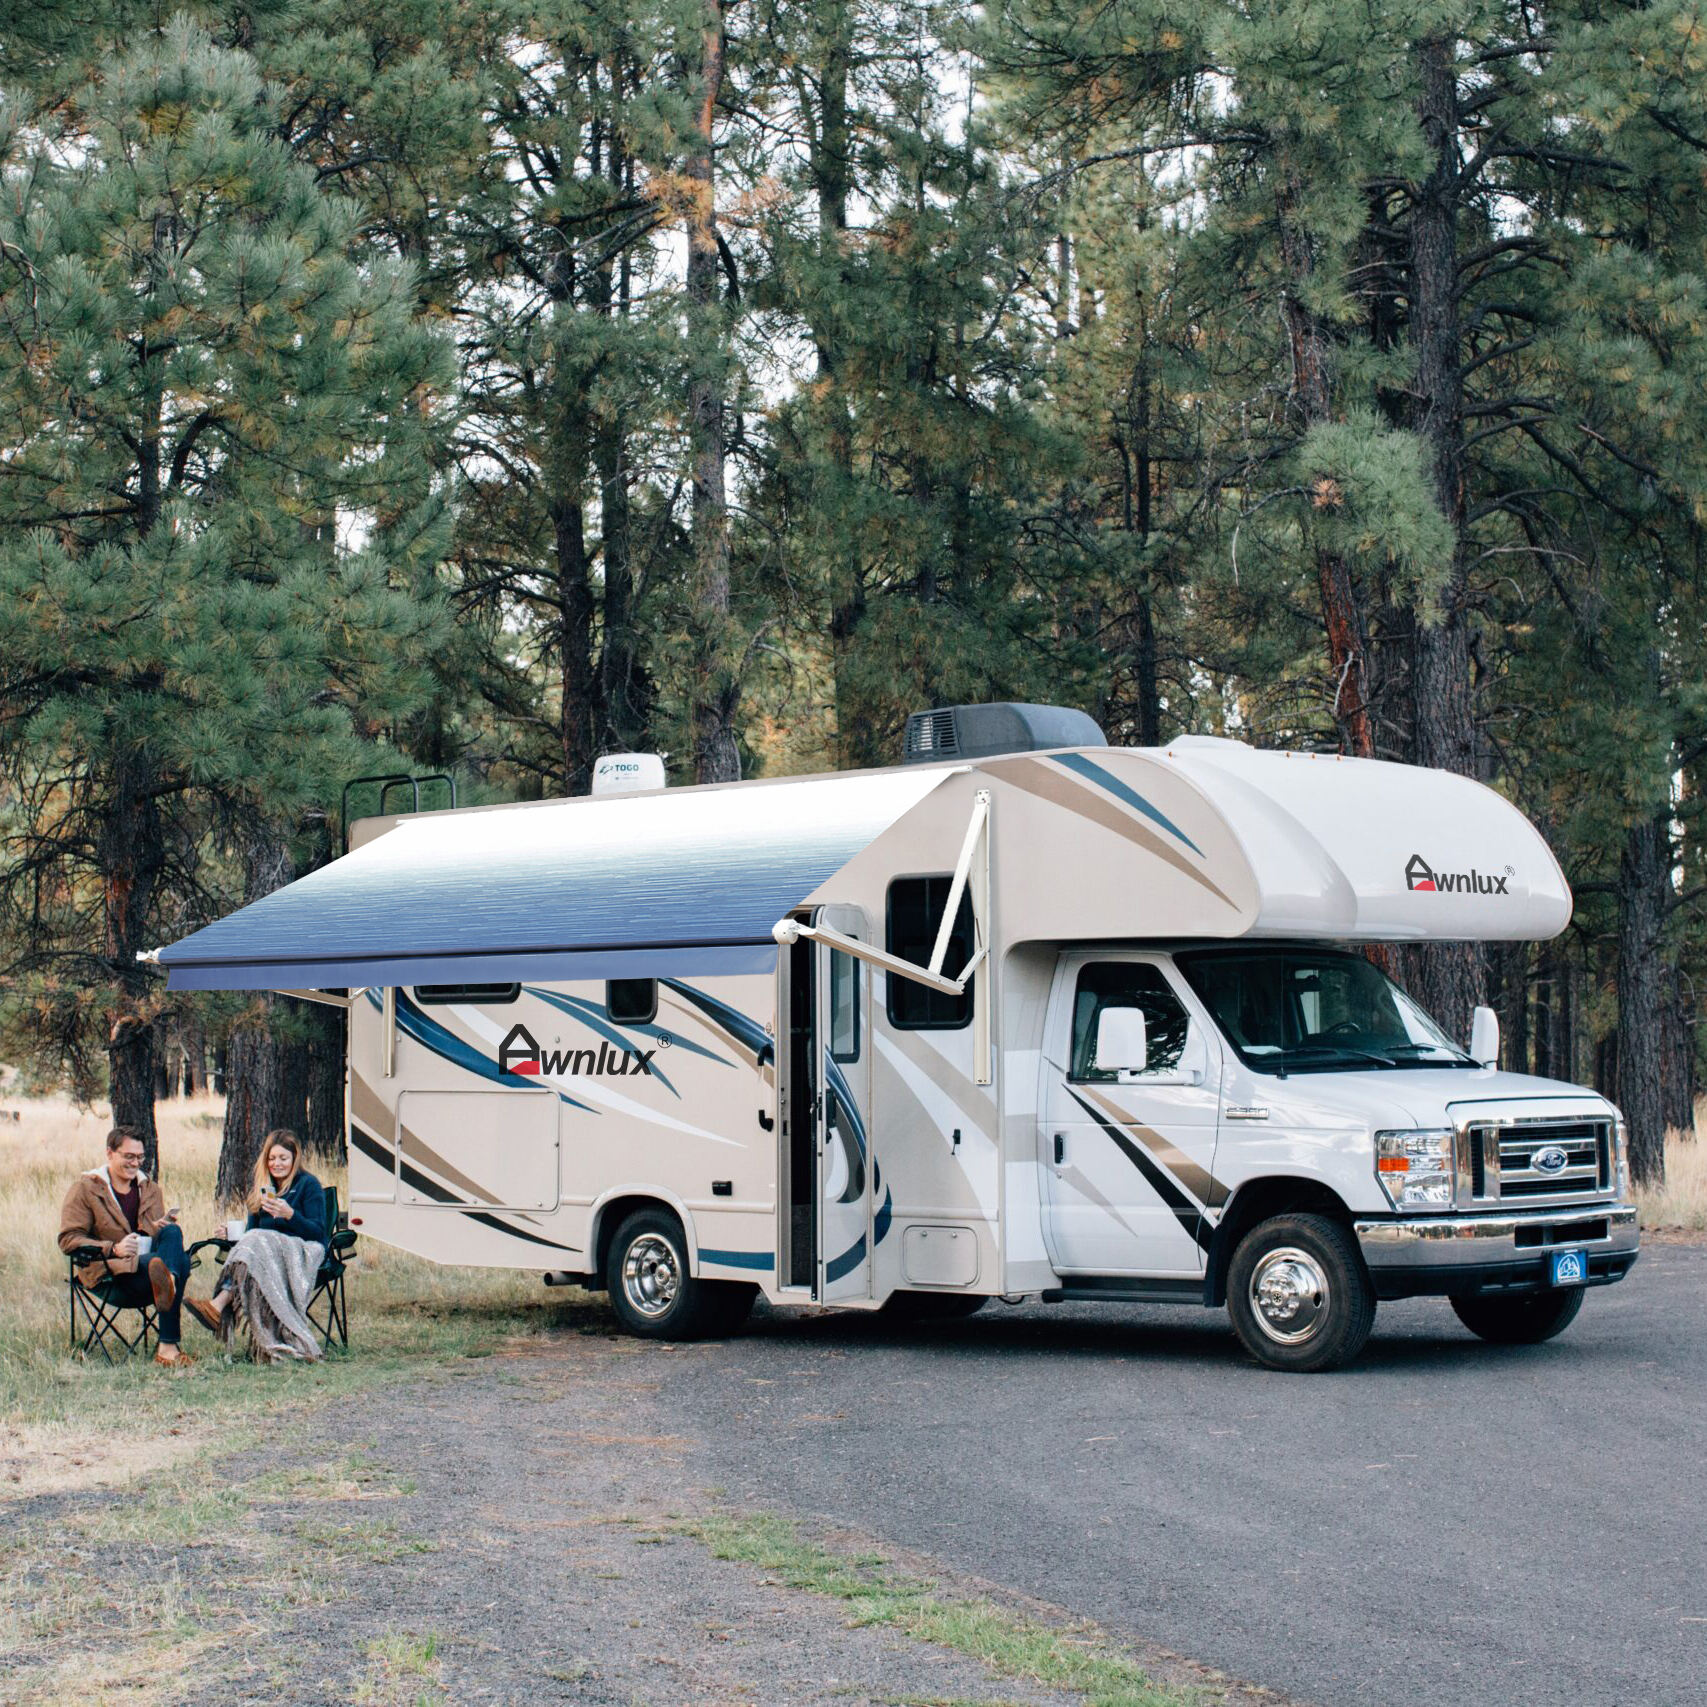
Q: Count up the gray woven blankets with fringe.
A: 1